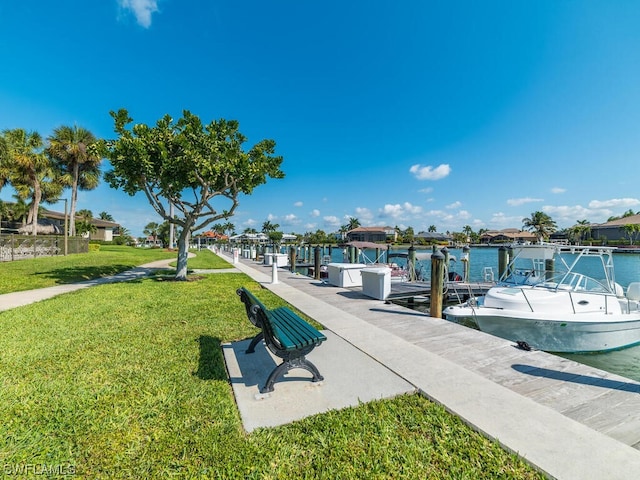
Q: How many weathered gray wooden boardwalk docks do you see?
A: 1